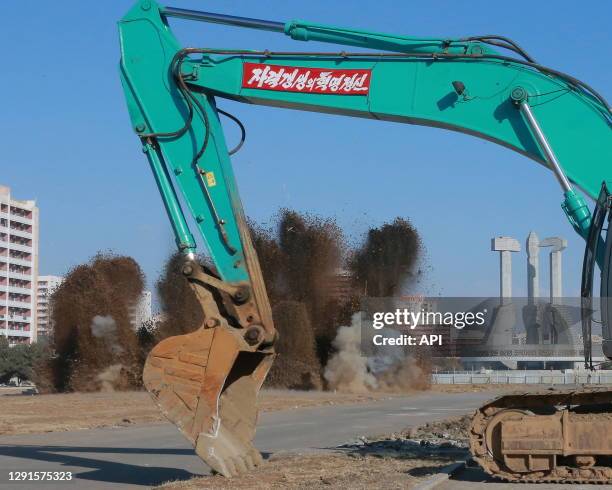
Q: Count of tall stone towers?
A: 3